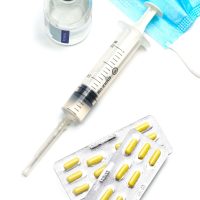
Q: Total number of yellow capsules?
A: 15